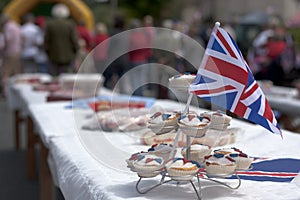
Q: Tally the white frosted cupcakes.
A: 11